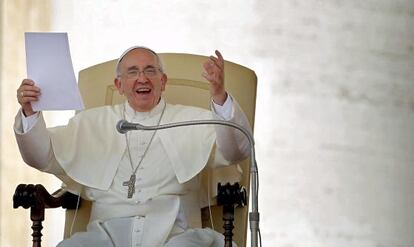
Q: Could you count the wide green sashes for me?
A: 0